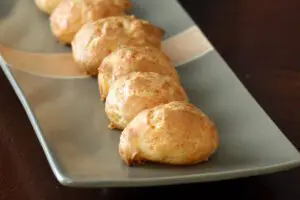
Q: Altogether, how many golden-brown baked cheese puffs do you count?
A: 6